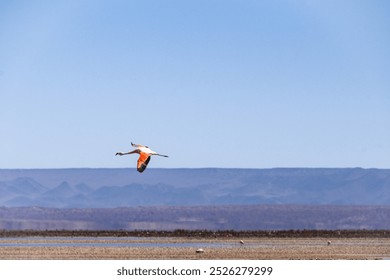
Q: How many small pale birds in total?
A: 3